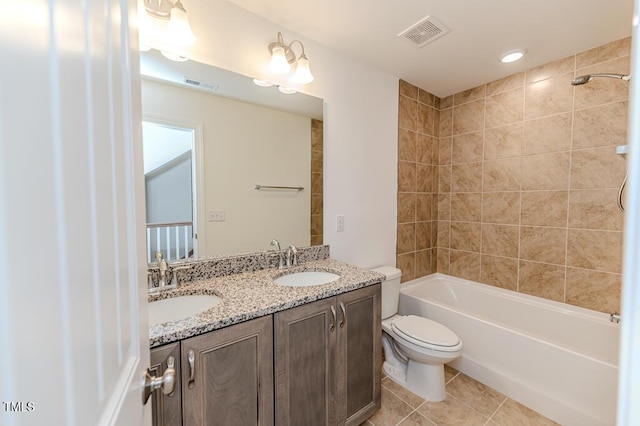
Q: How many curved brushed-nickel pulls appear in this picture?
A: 4